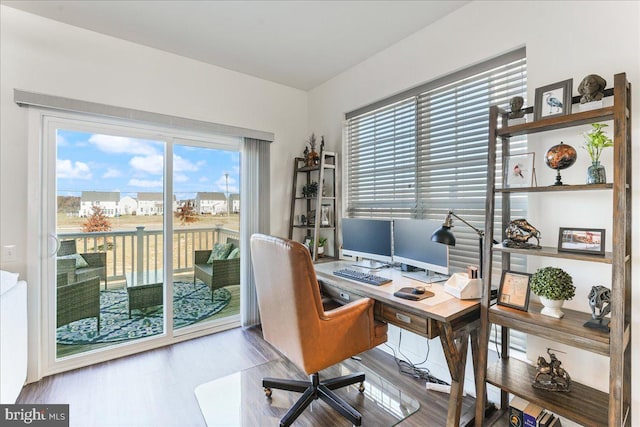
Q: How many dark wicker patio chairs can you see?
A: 3